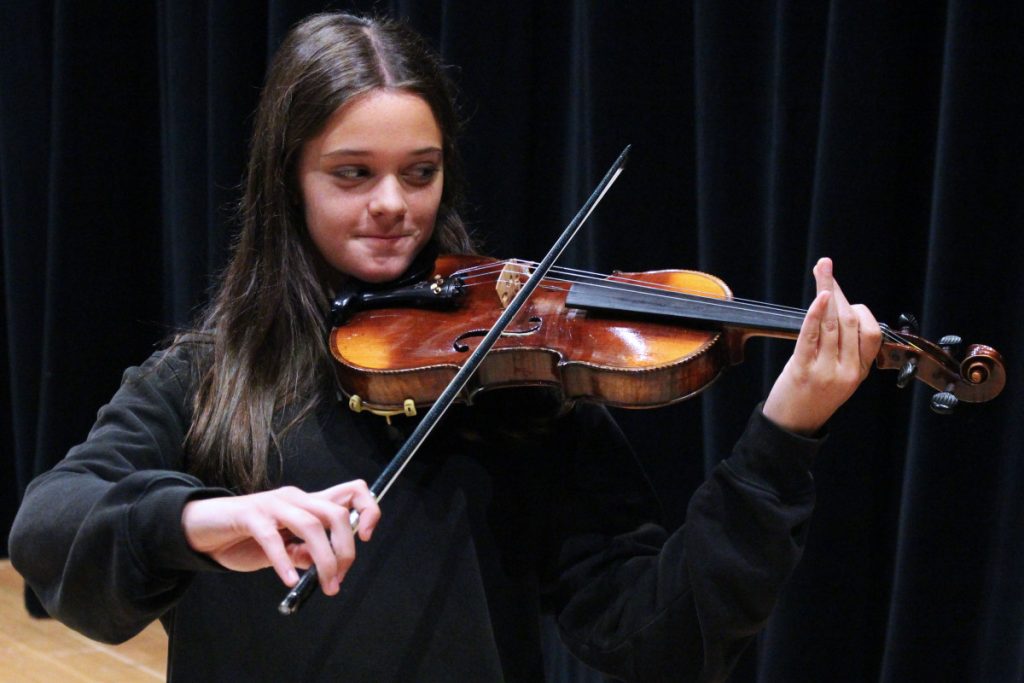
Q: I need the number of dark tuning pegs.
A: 4